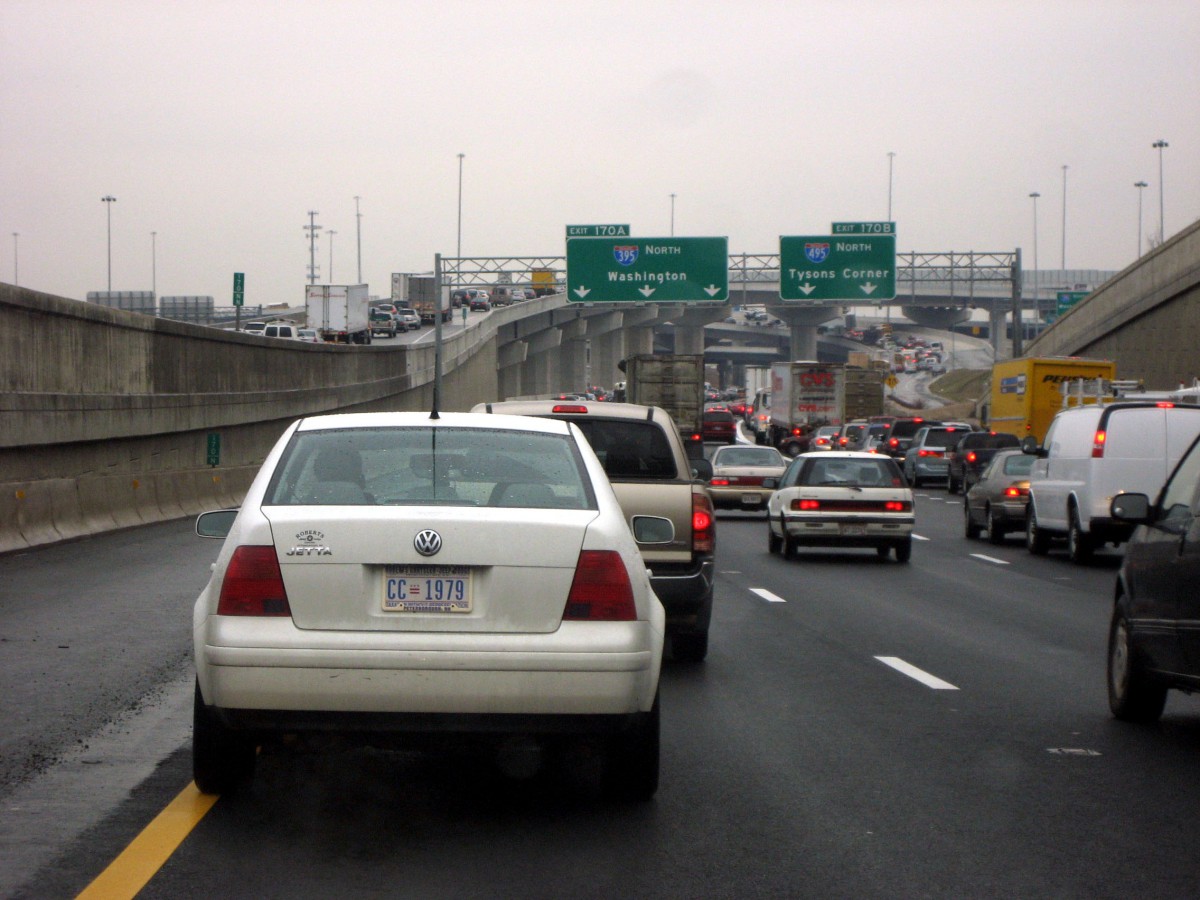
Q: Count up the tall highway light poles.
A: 12